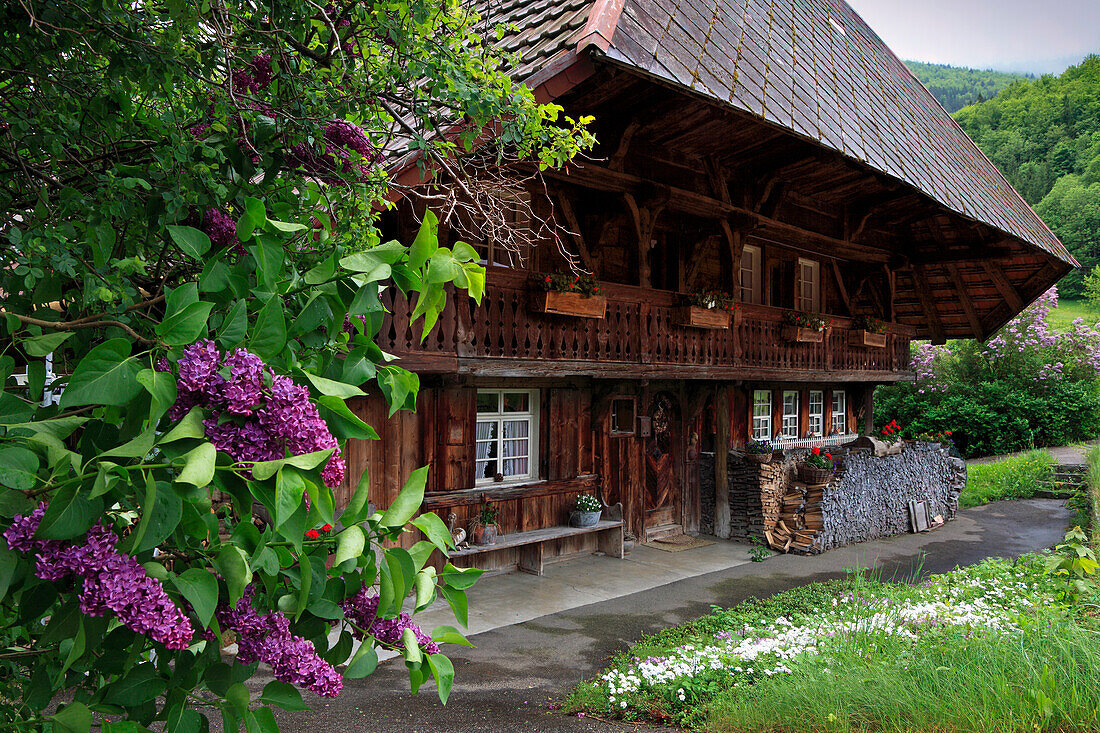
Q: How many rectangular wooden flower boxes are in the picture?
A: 4